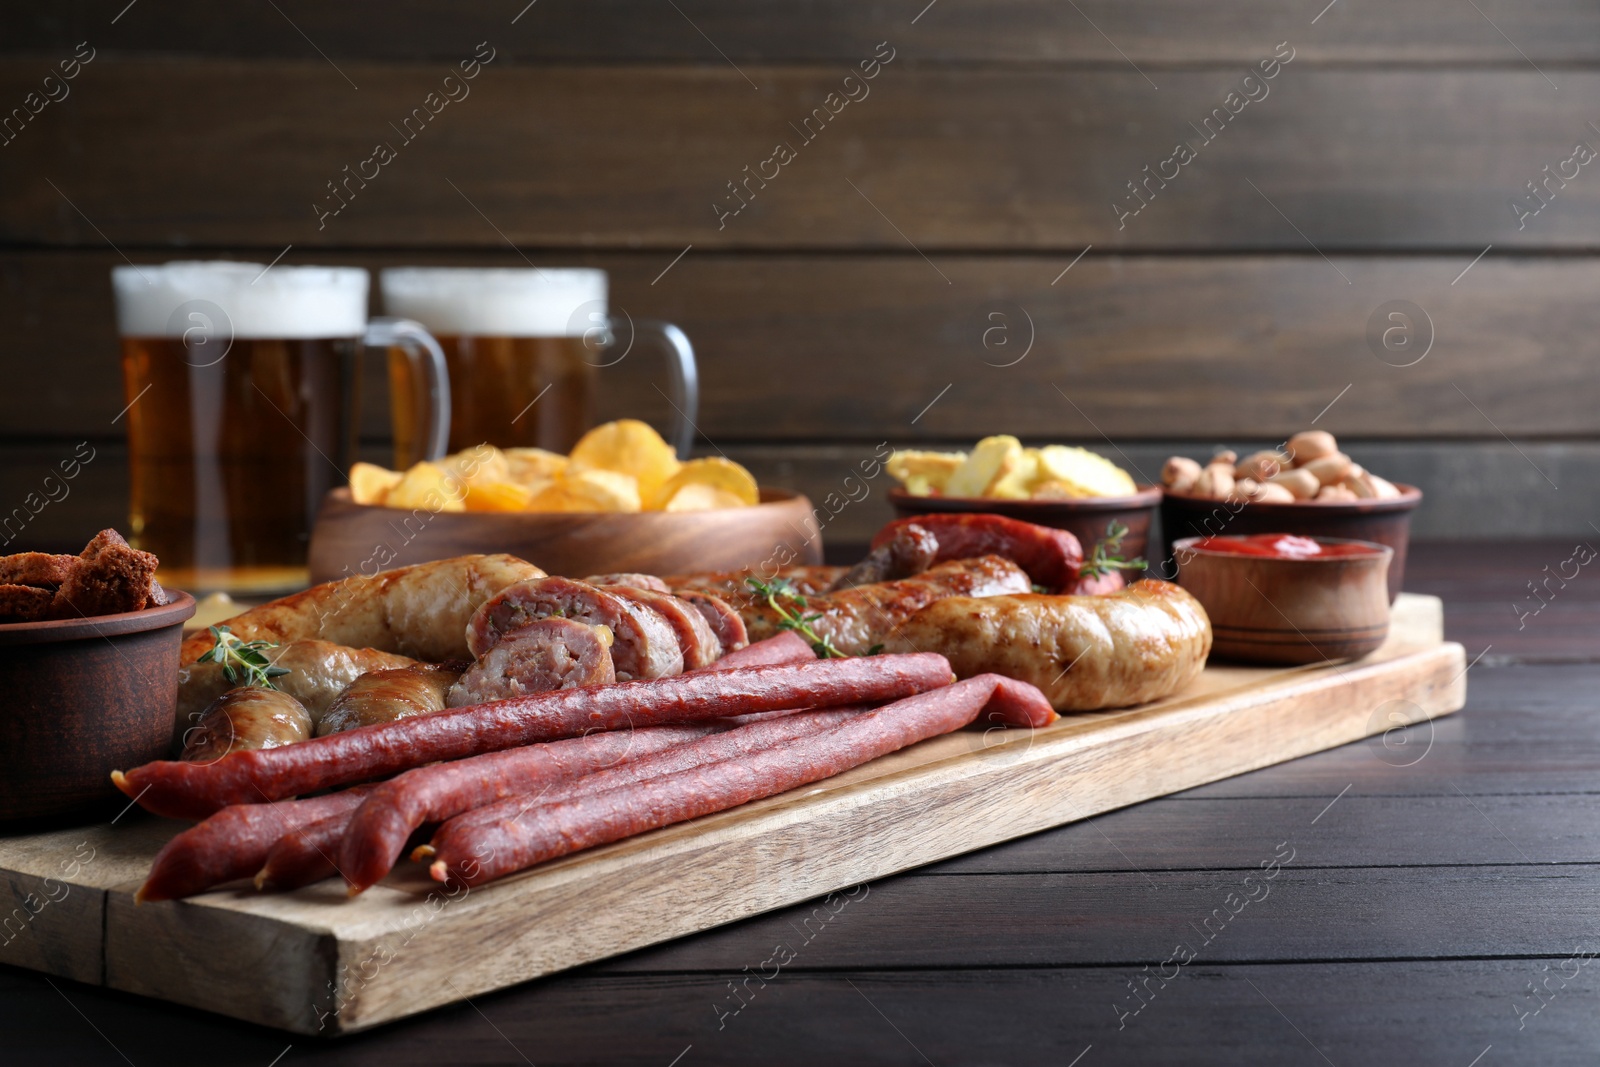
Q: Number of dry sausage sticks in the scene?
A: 6